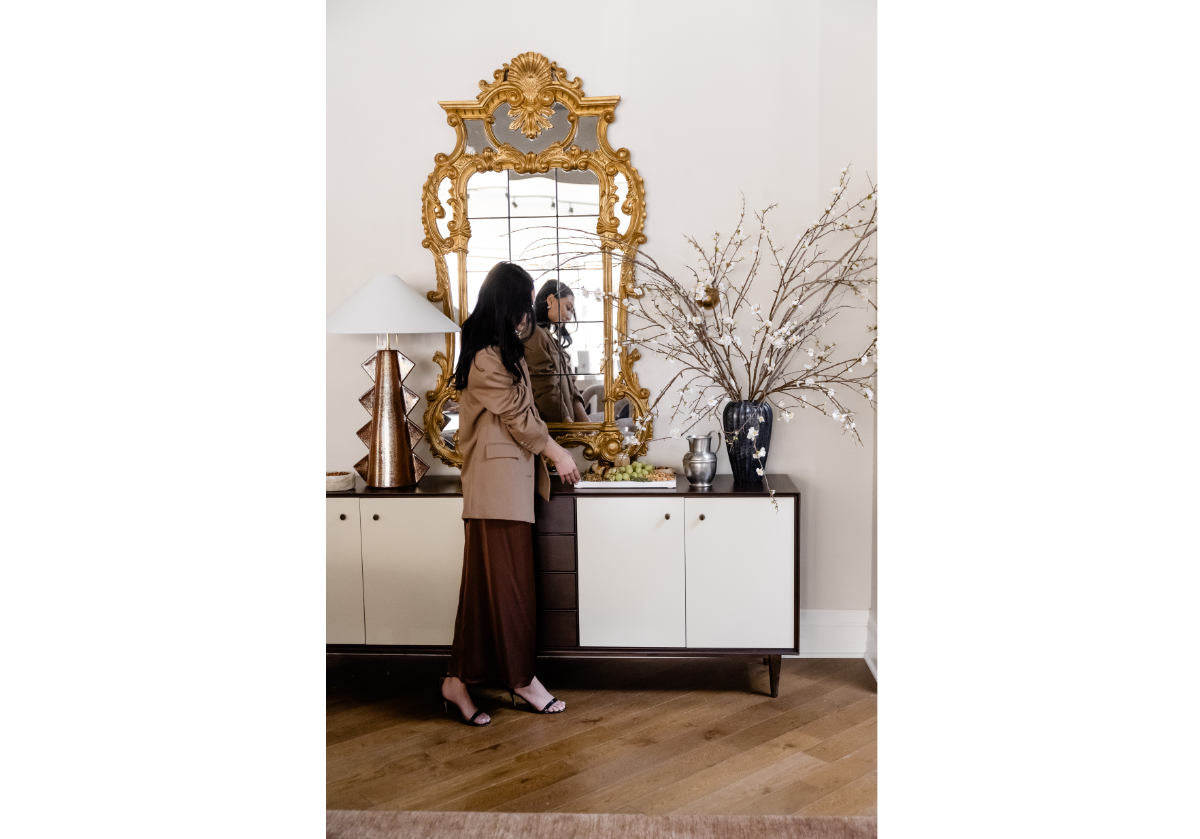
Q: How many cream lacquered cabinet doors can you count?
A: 4